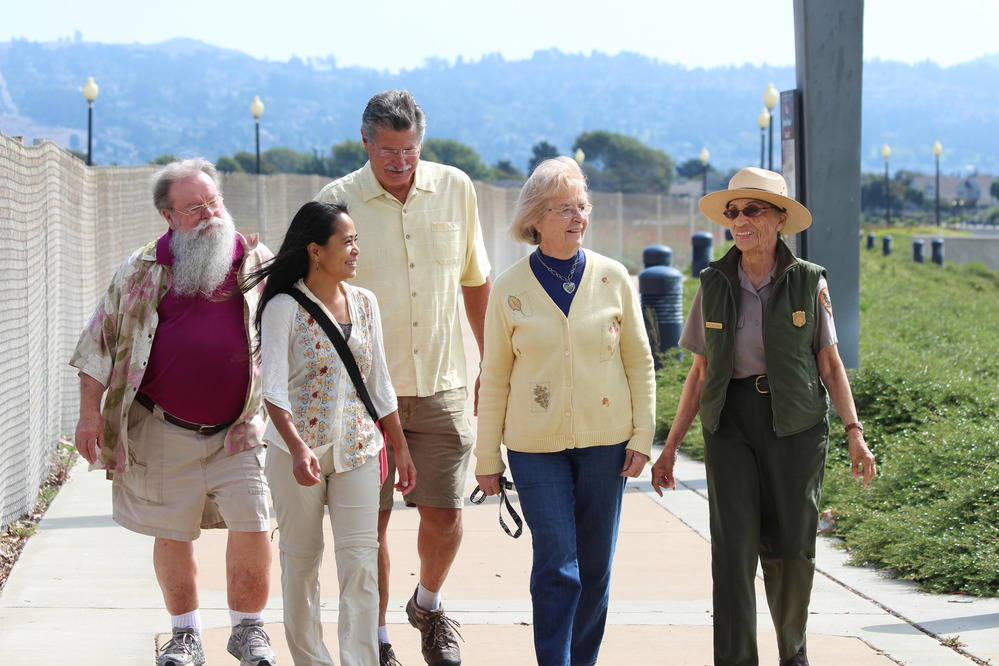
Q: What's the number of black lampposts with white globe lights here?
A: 8